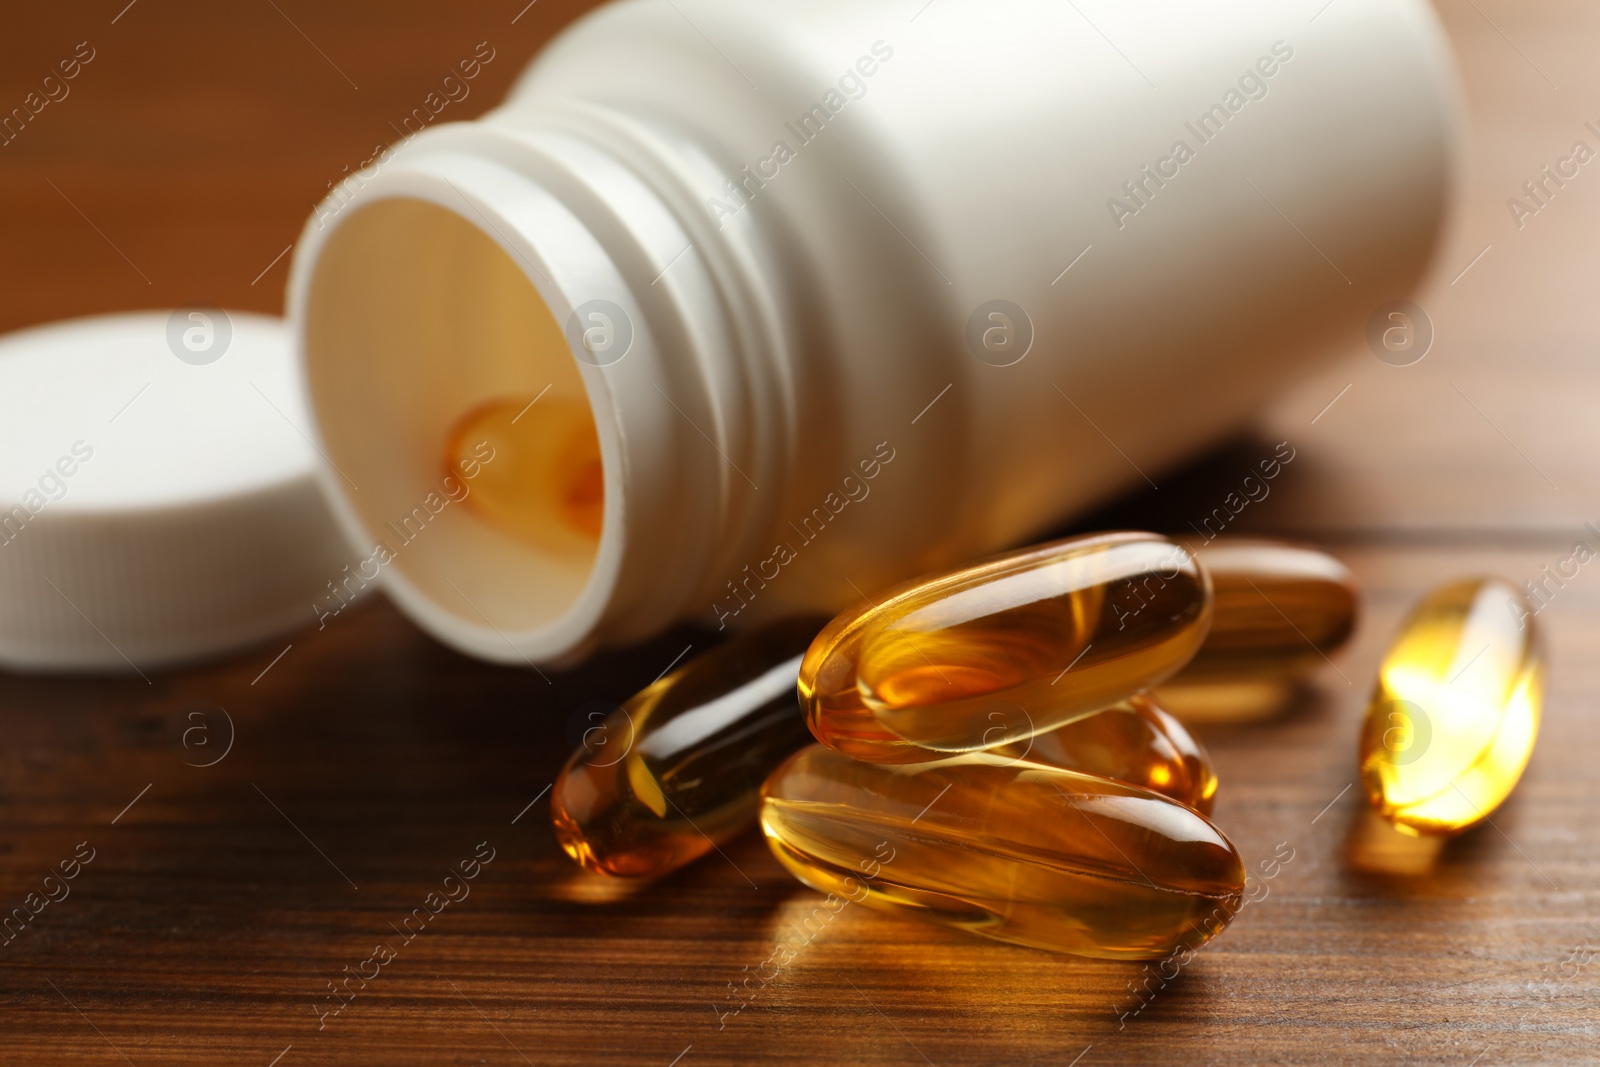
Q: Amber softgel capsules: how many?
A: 7